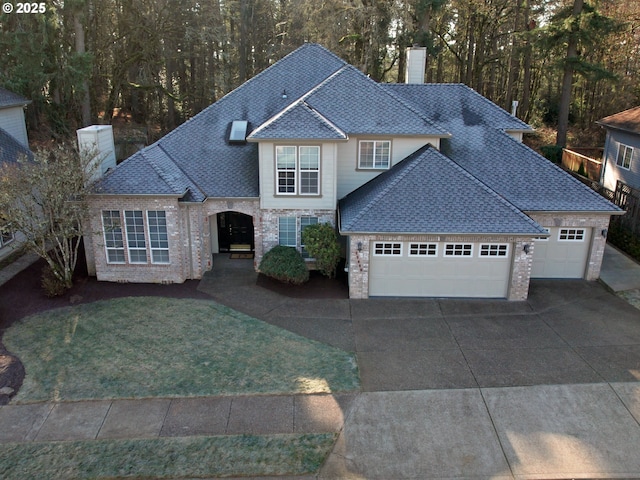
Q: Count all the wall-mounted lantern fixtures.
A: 3